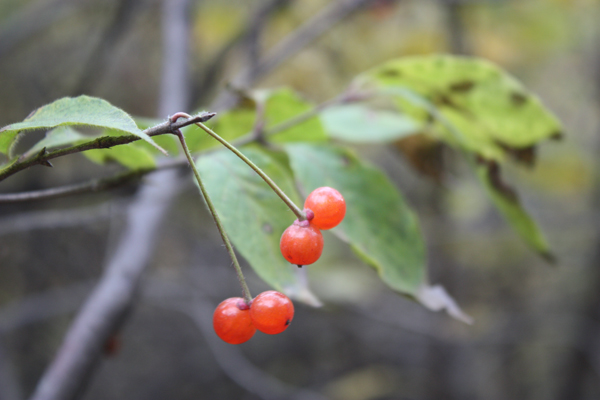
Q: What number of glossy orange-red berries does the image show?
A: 4